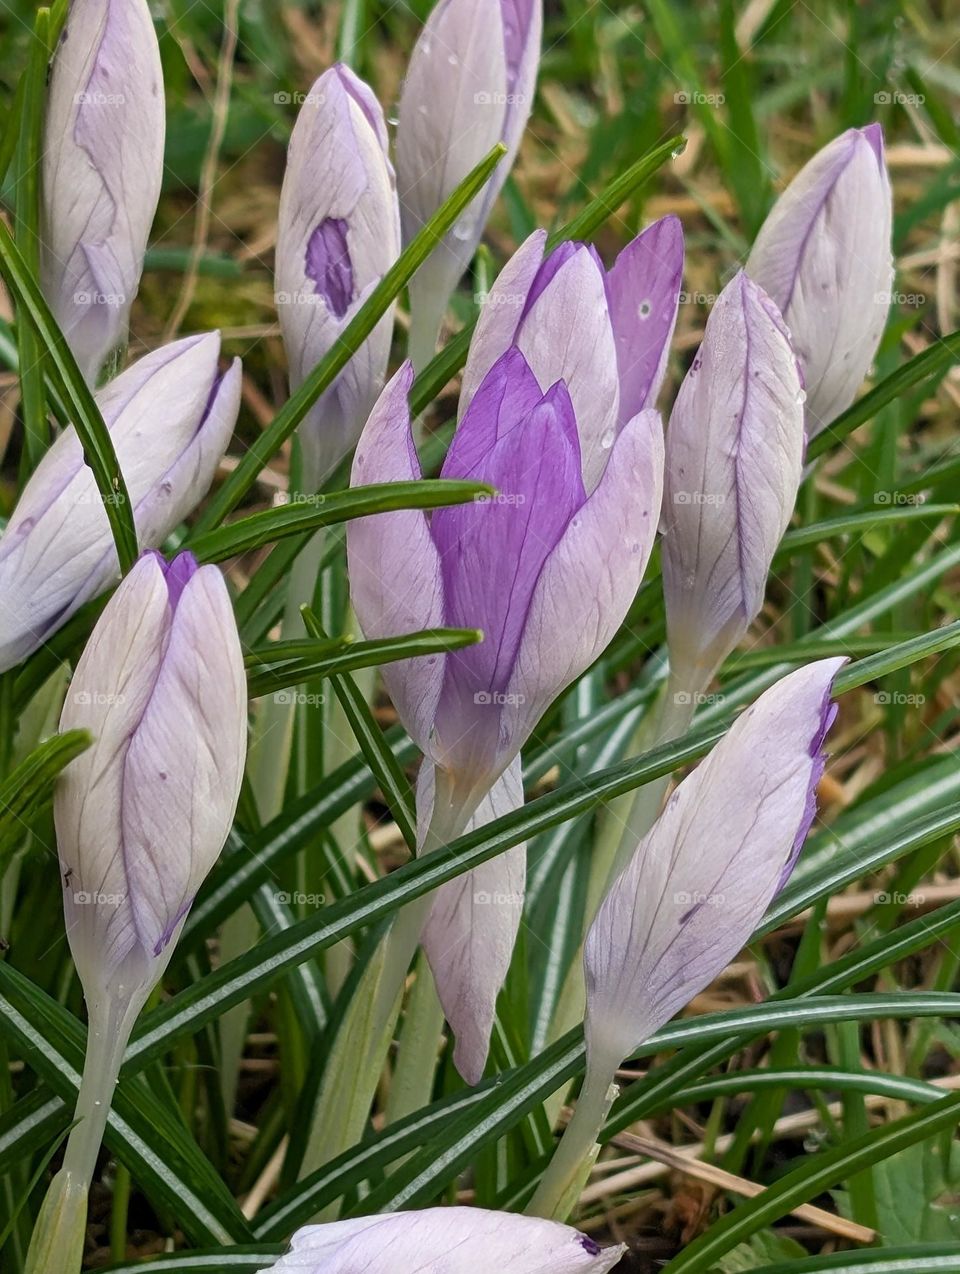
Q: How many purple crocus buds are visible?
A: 11